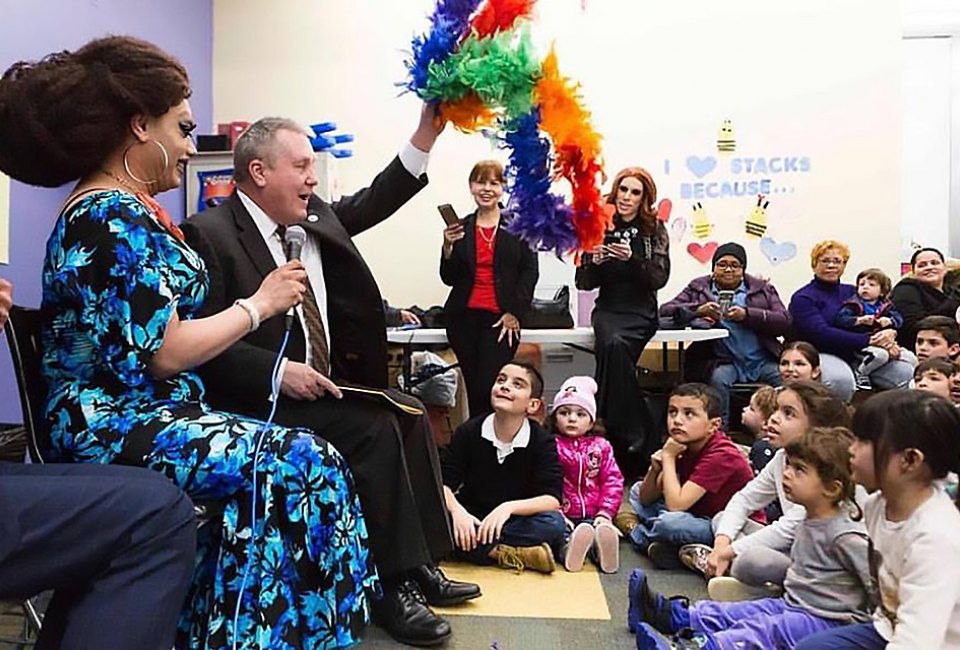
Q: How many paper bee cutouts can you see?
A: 3